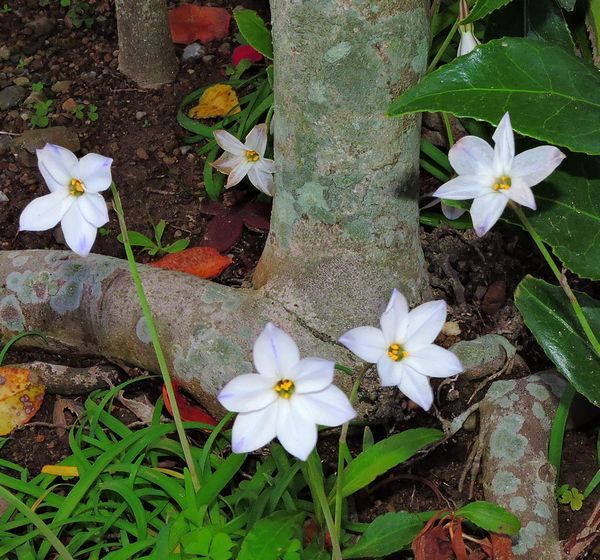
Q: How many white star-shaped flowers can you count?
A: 5